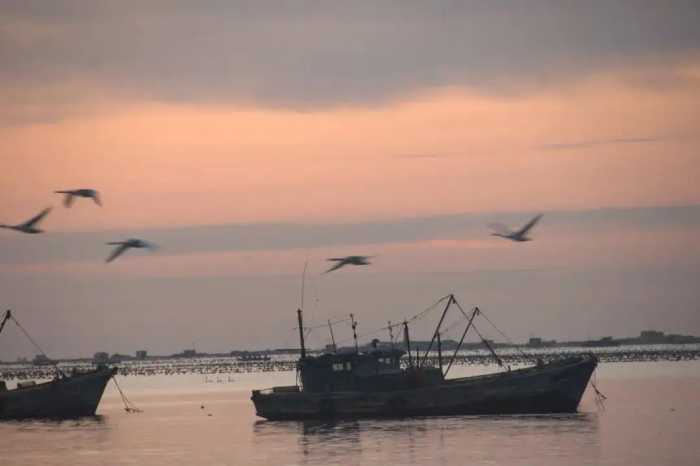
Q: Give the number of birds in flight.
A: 5